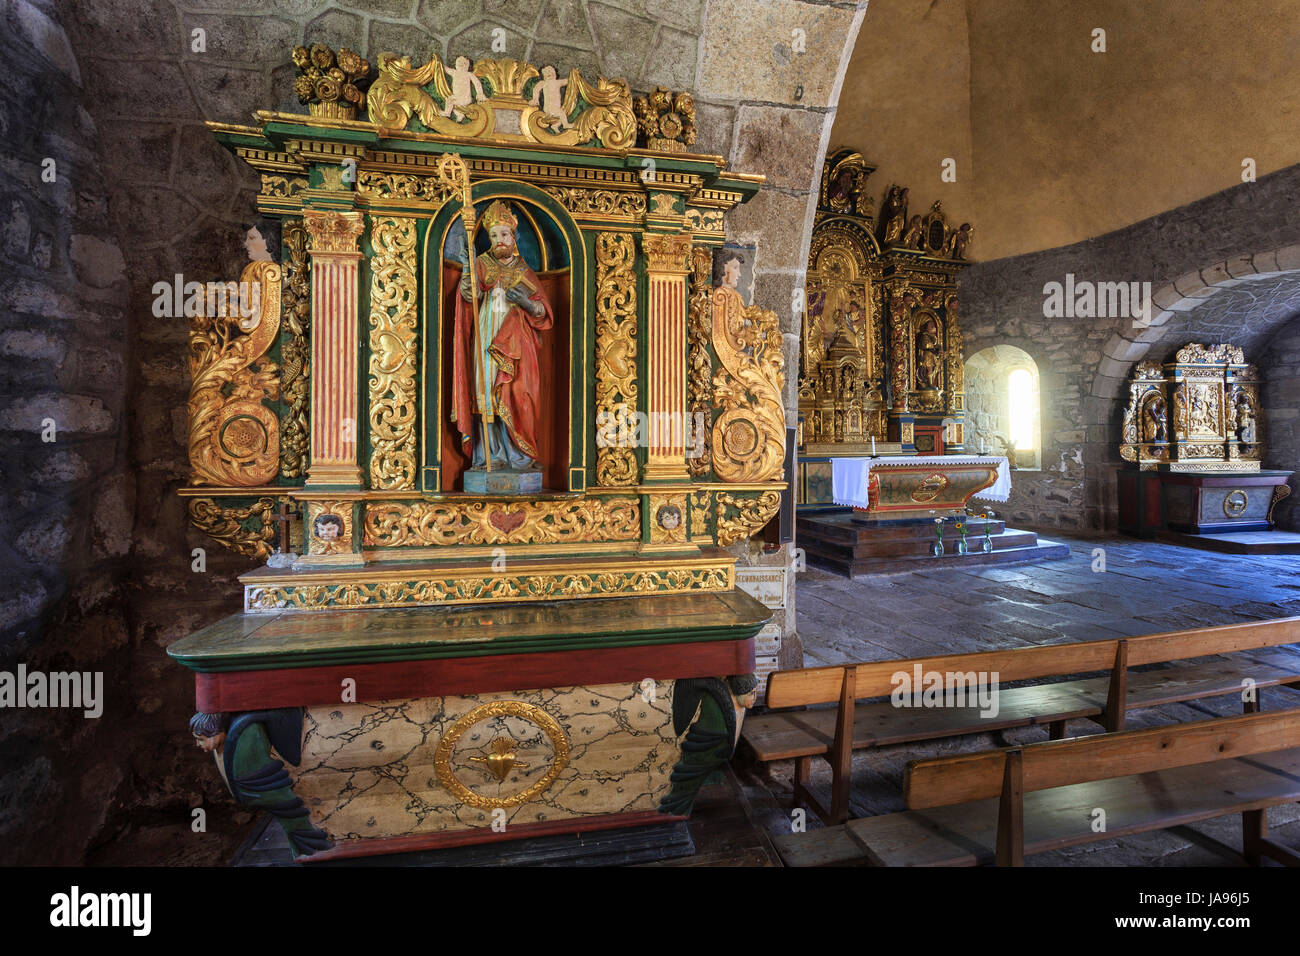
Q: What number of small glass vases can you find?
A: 3